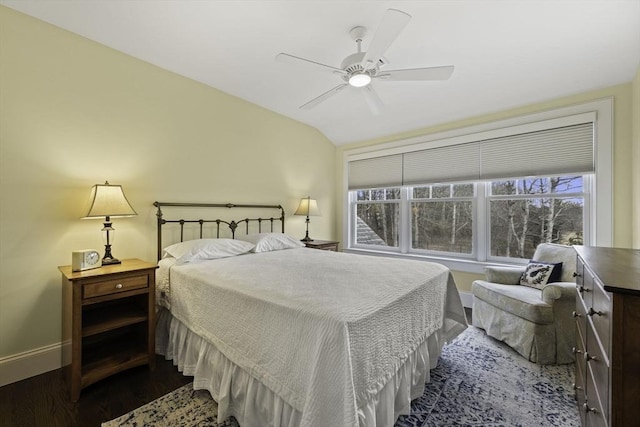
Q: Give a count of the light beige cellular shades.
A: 3